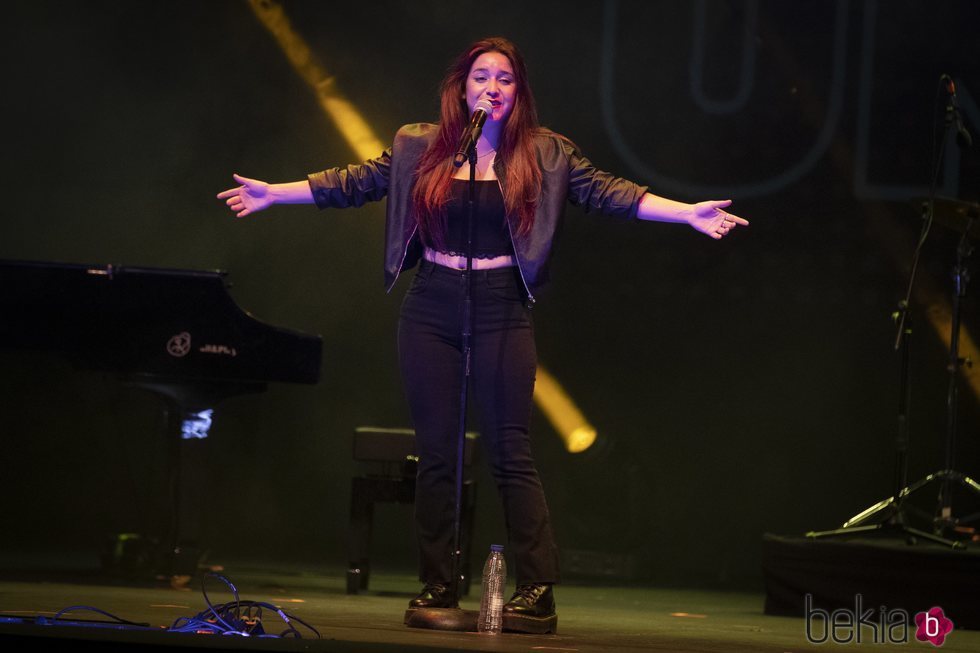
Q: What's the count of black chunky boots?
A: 2